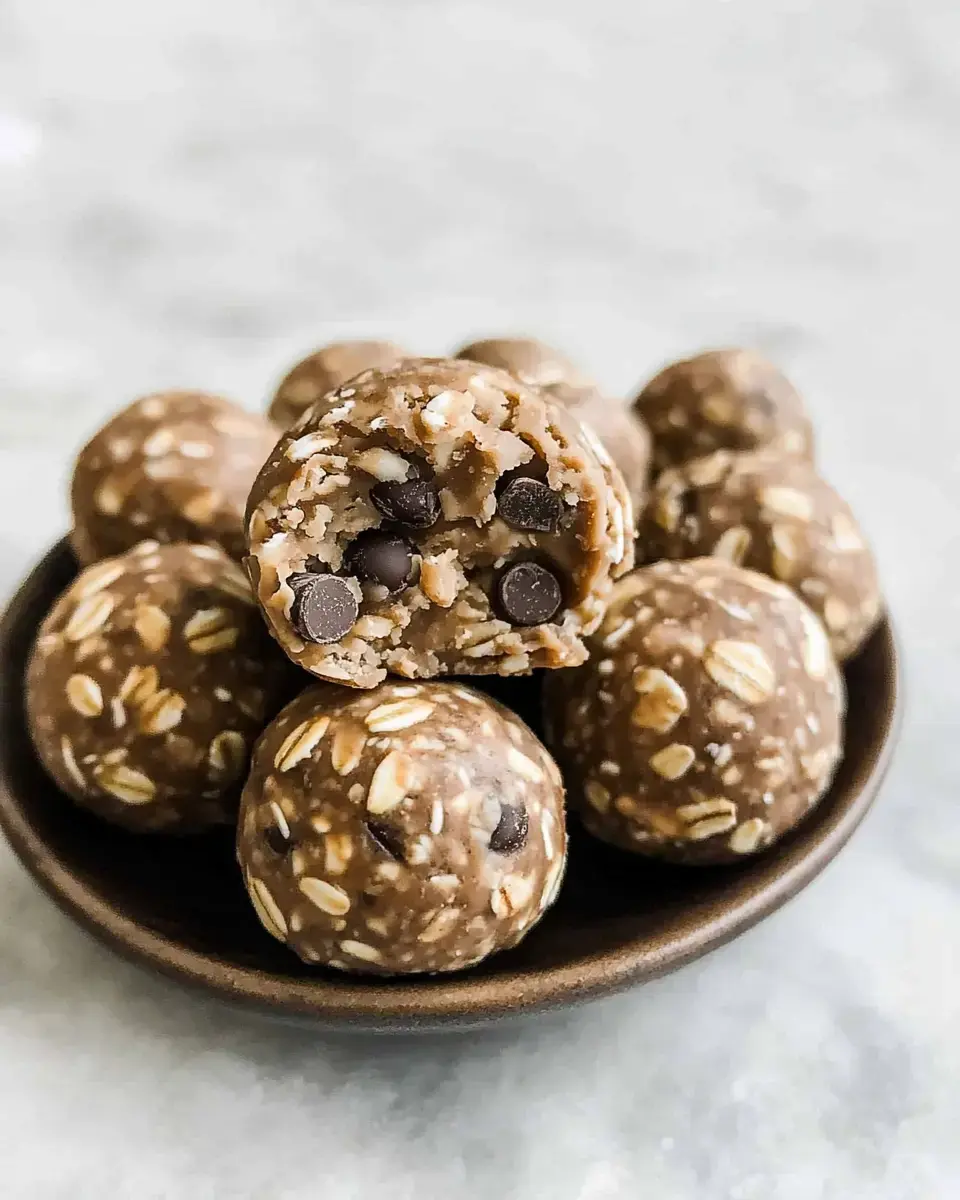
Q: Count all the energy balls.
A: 10